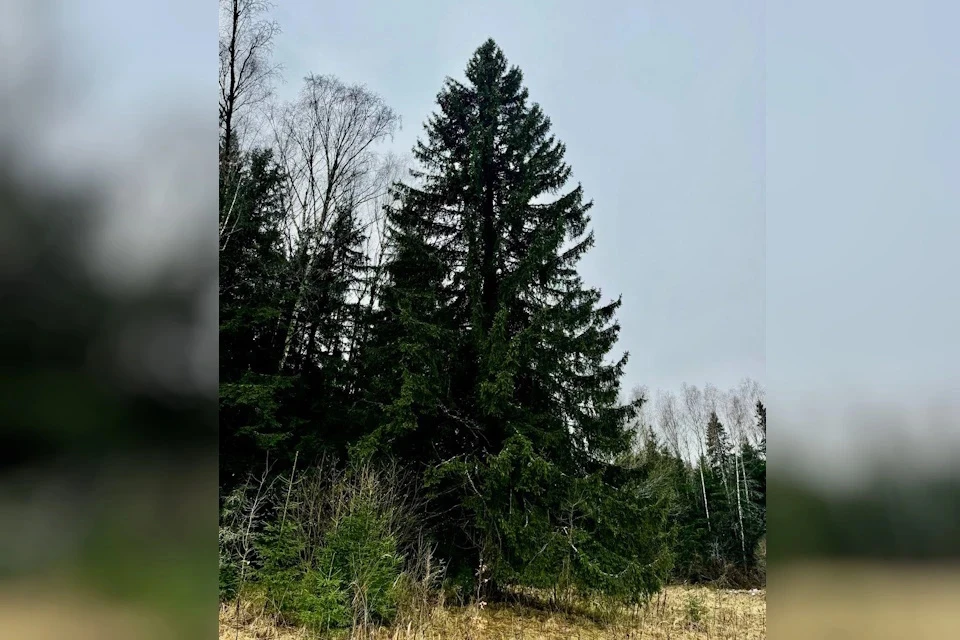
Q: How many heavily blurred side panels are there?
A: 2